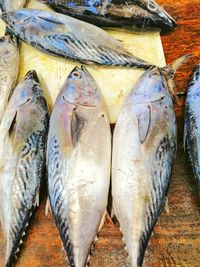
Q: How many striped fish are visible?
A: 4